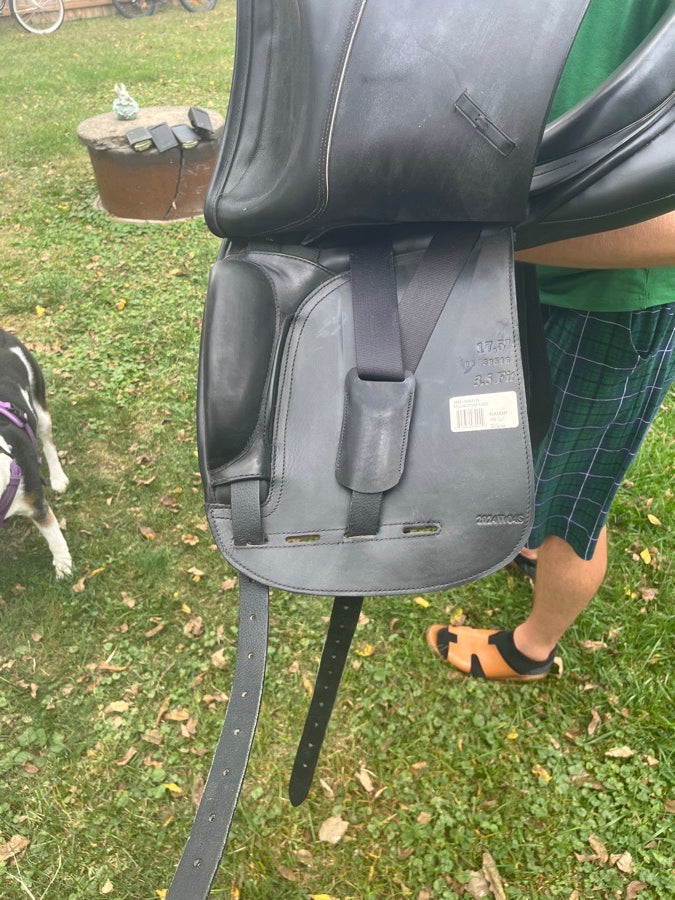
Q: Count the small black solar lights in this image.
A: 4